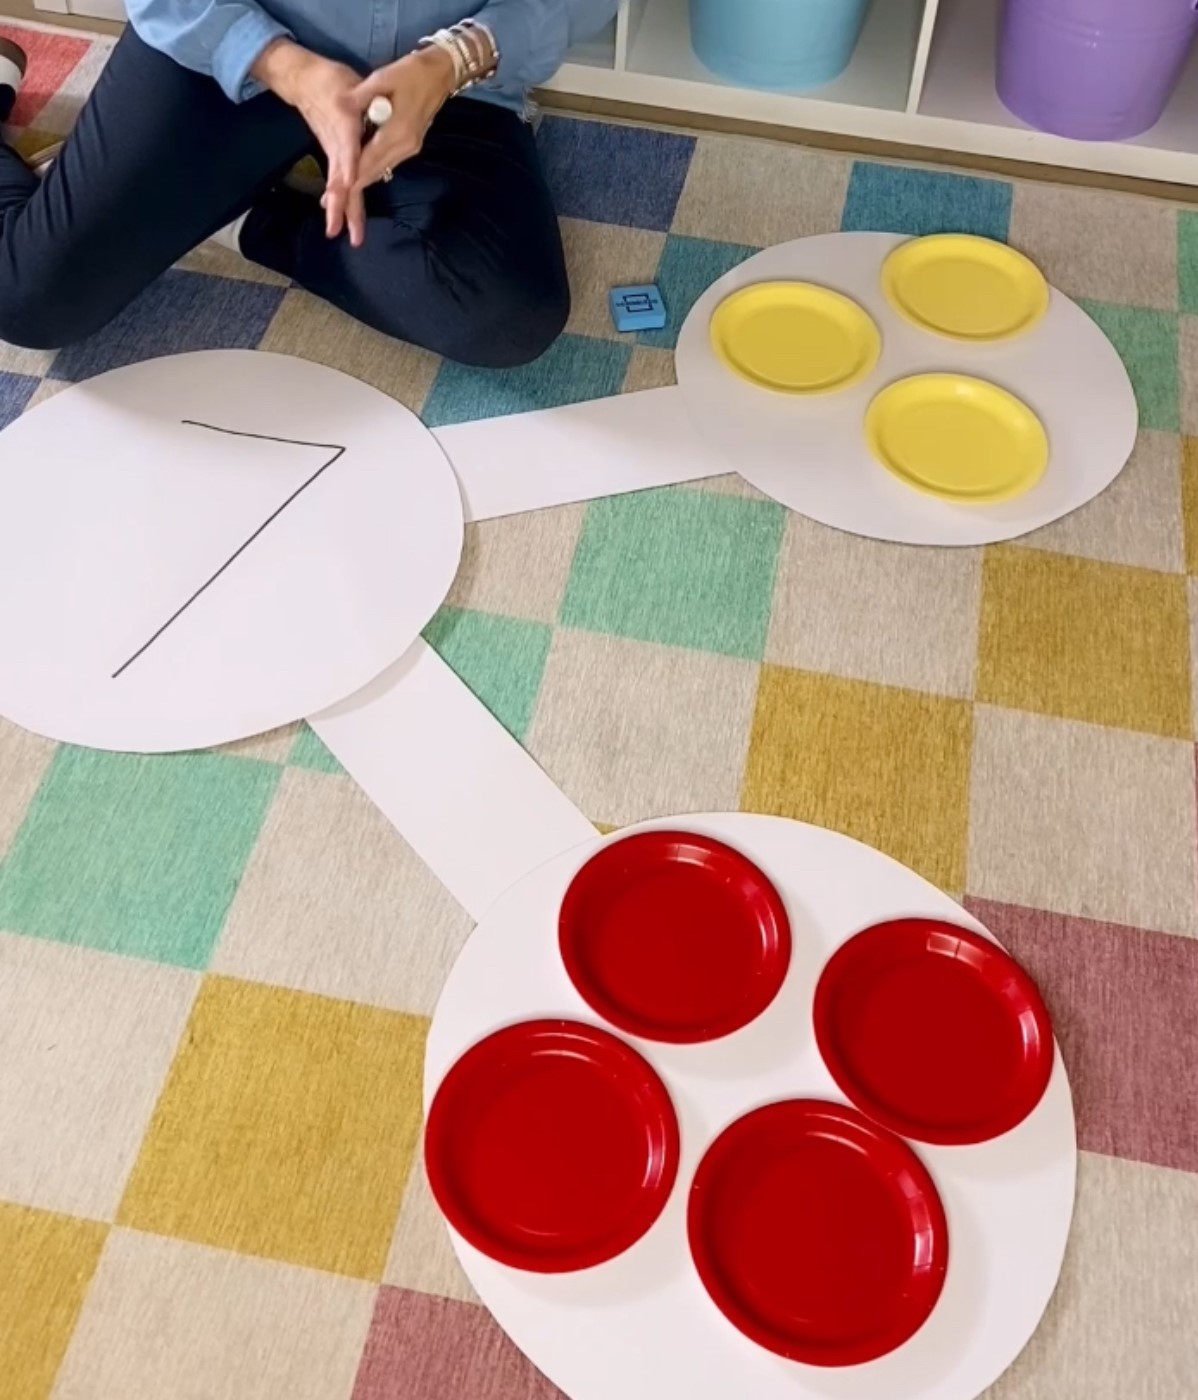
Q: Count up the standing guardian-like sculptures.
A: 0